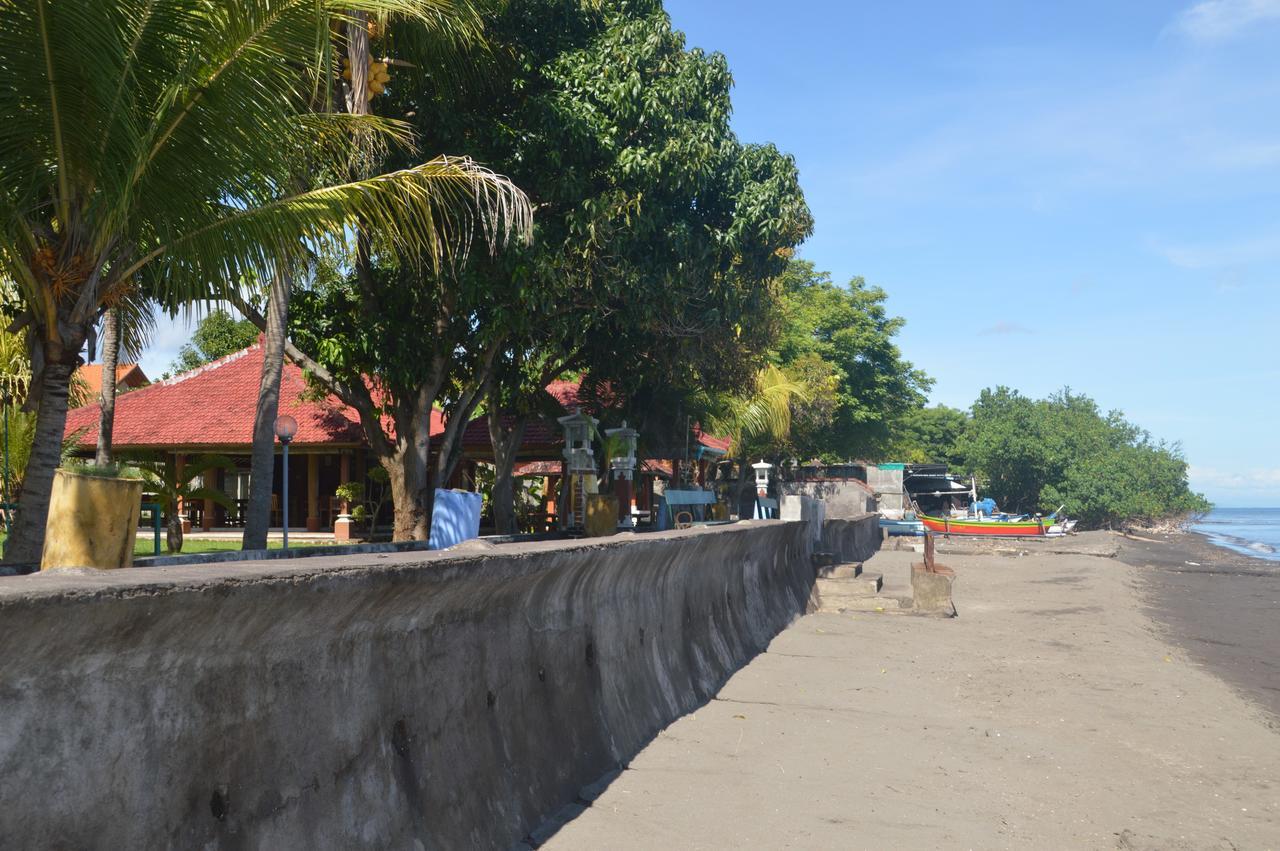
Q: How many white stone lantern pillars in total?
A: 3